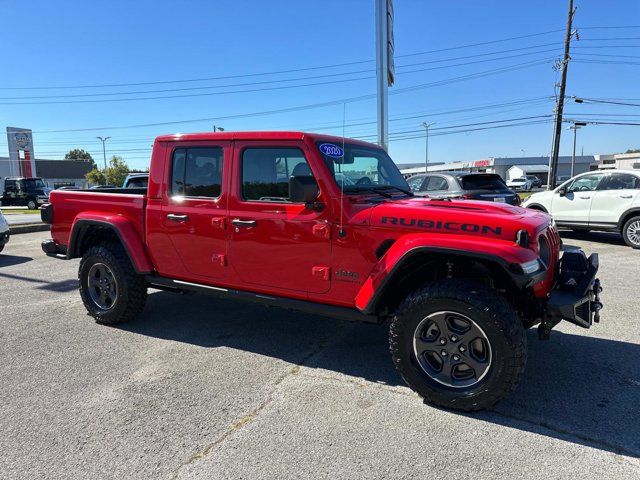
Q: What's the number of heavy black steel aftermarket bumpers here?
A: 1